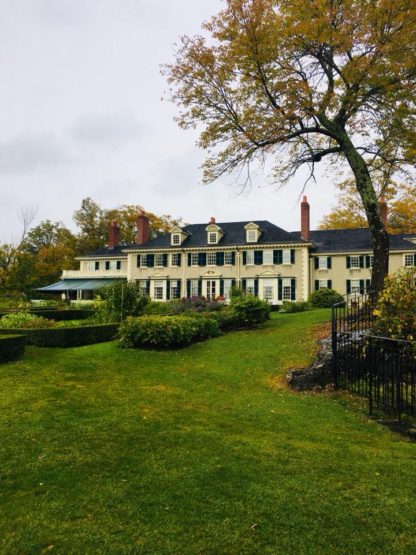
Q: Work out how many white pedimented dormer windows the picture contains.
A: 3